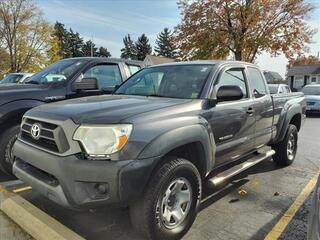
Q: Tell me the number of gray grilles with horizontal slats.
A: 1